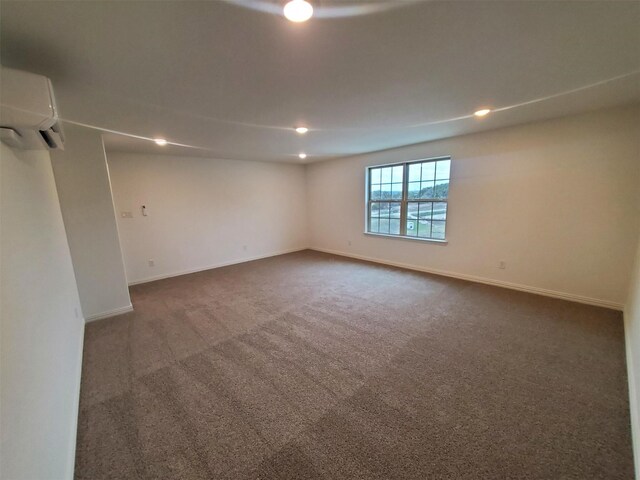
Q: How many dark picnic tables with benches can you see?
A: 0